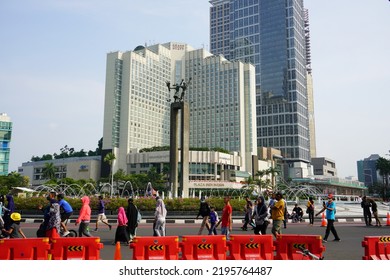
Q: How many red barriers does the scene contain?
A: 7